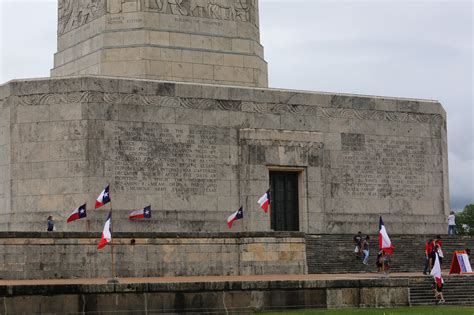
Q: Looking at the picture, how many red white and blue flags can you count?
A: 8